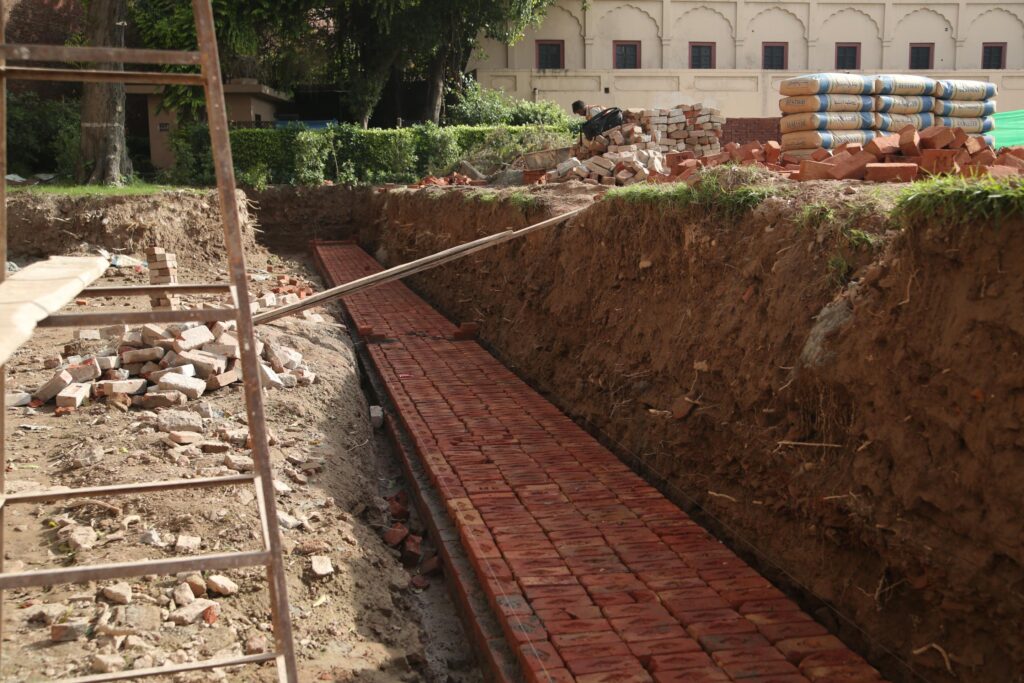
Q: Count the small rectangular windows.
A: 7